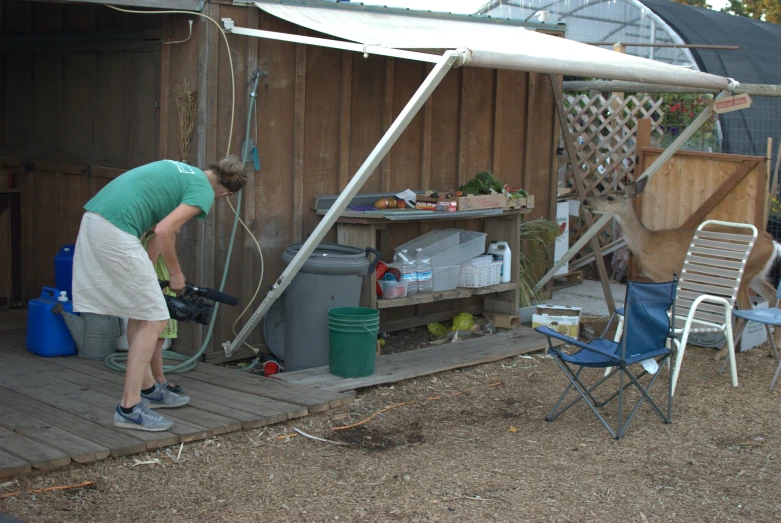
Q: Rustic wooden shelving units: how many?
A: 1